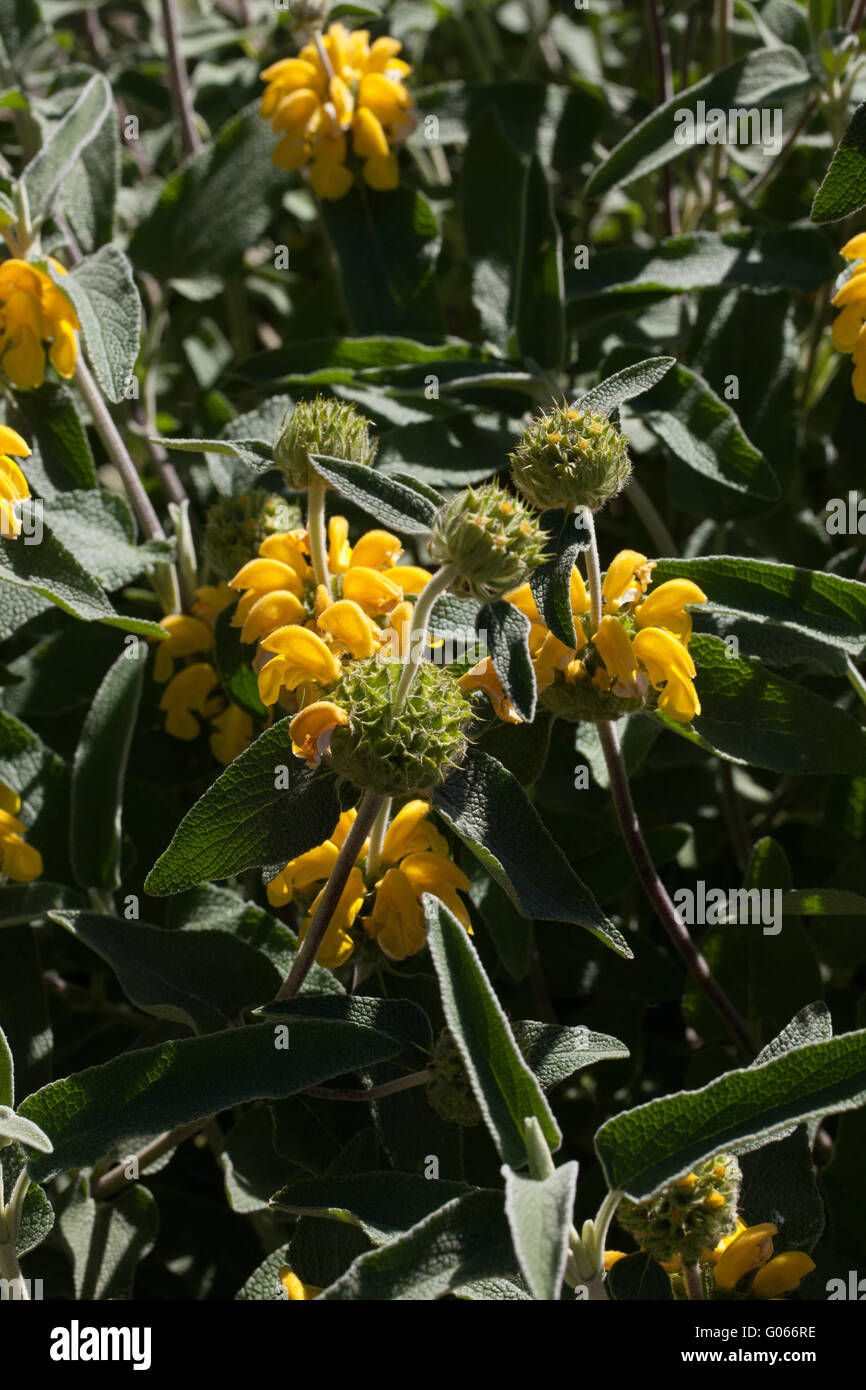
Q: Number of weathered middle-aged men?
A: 0